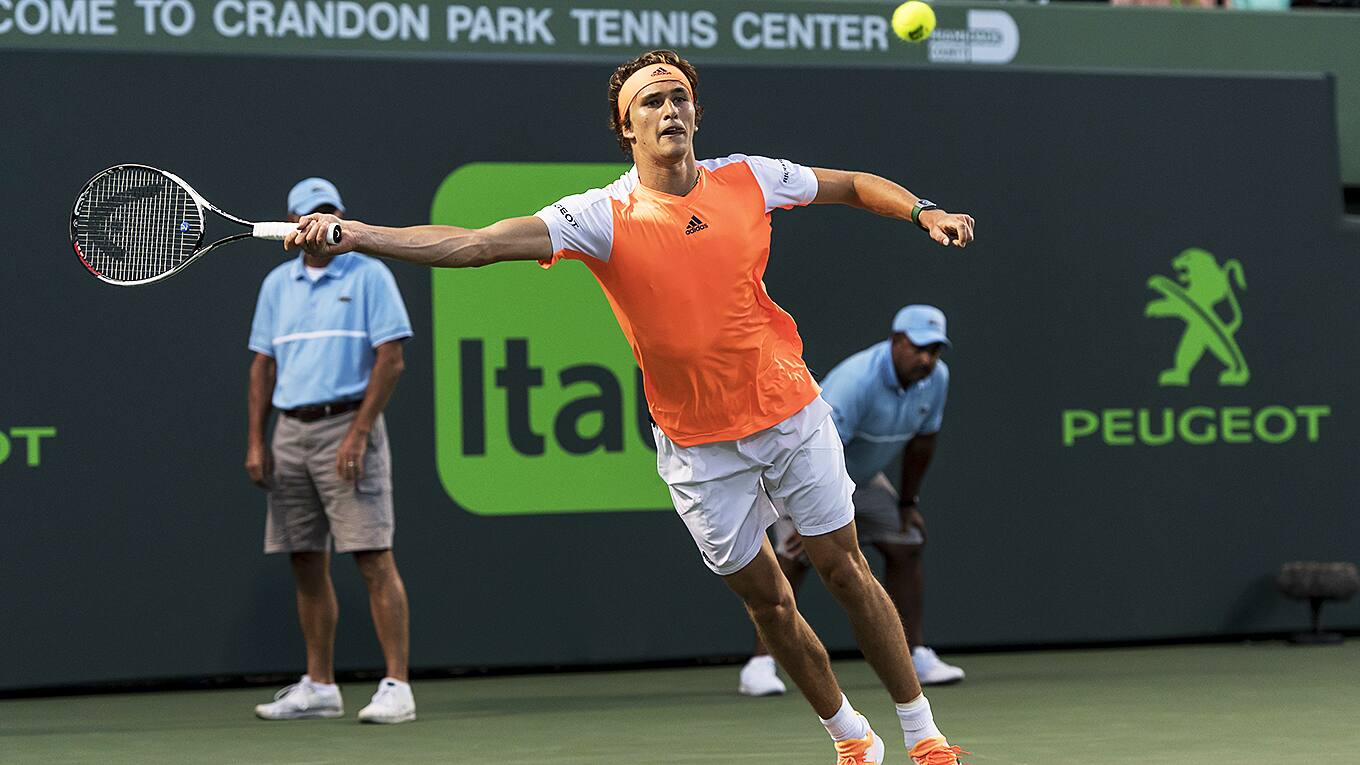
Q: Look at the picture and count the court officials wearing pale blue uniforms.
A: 2